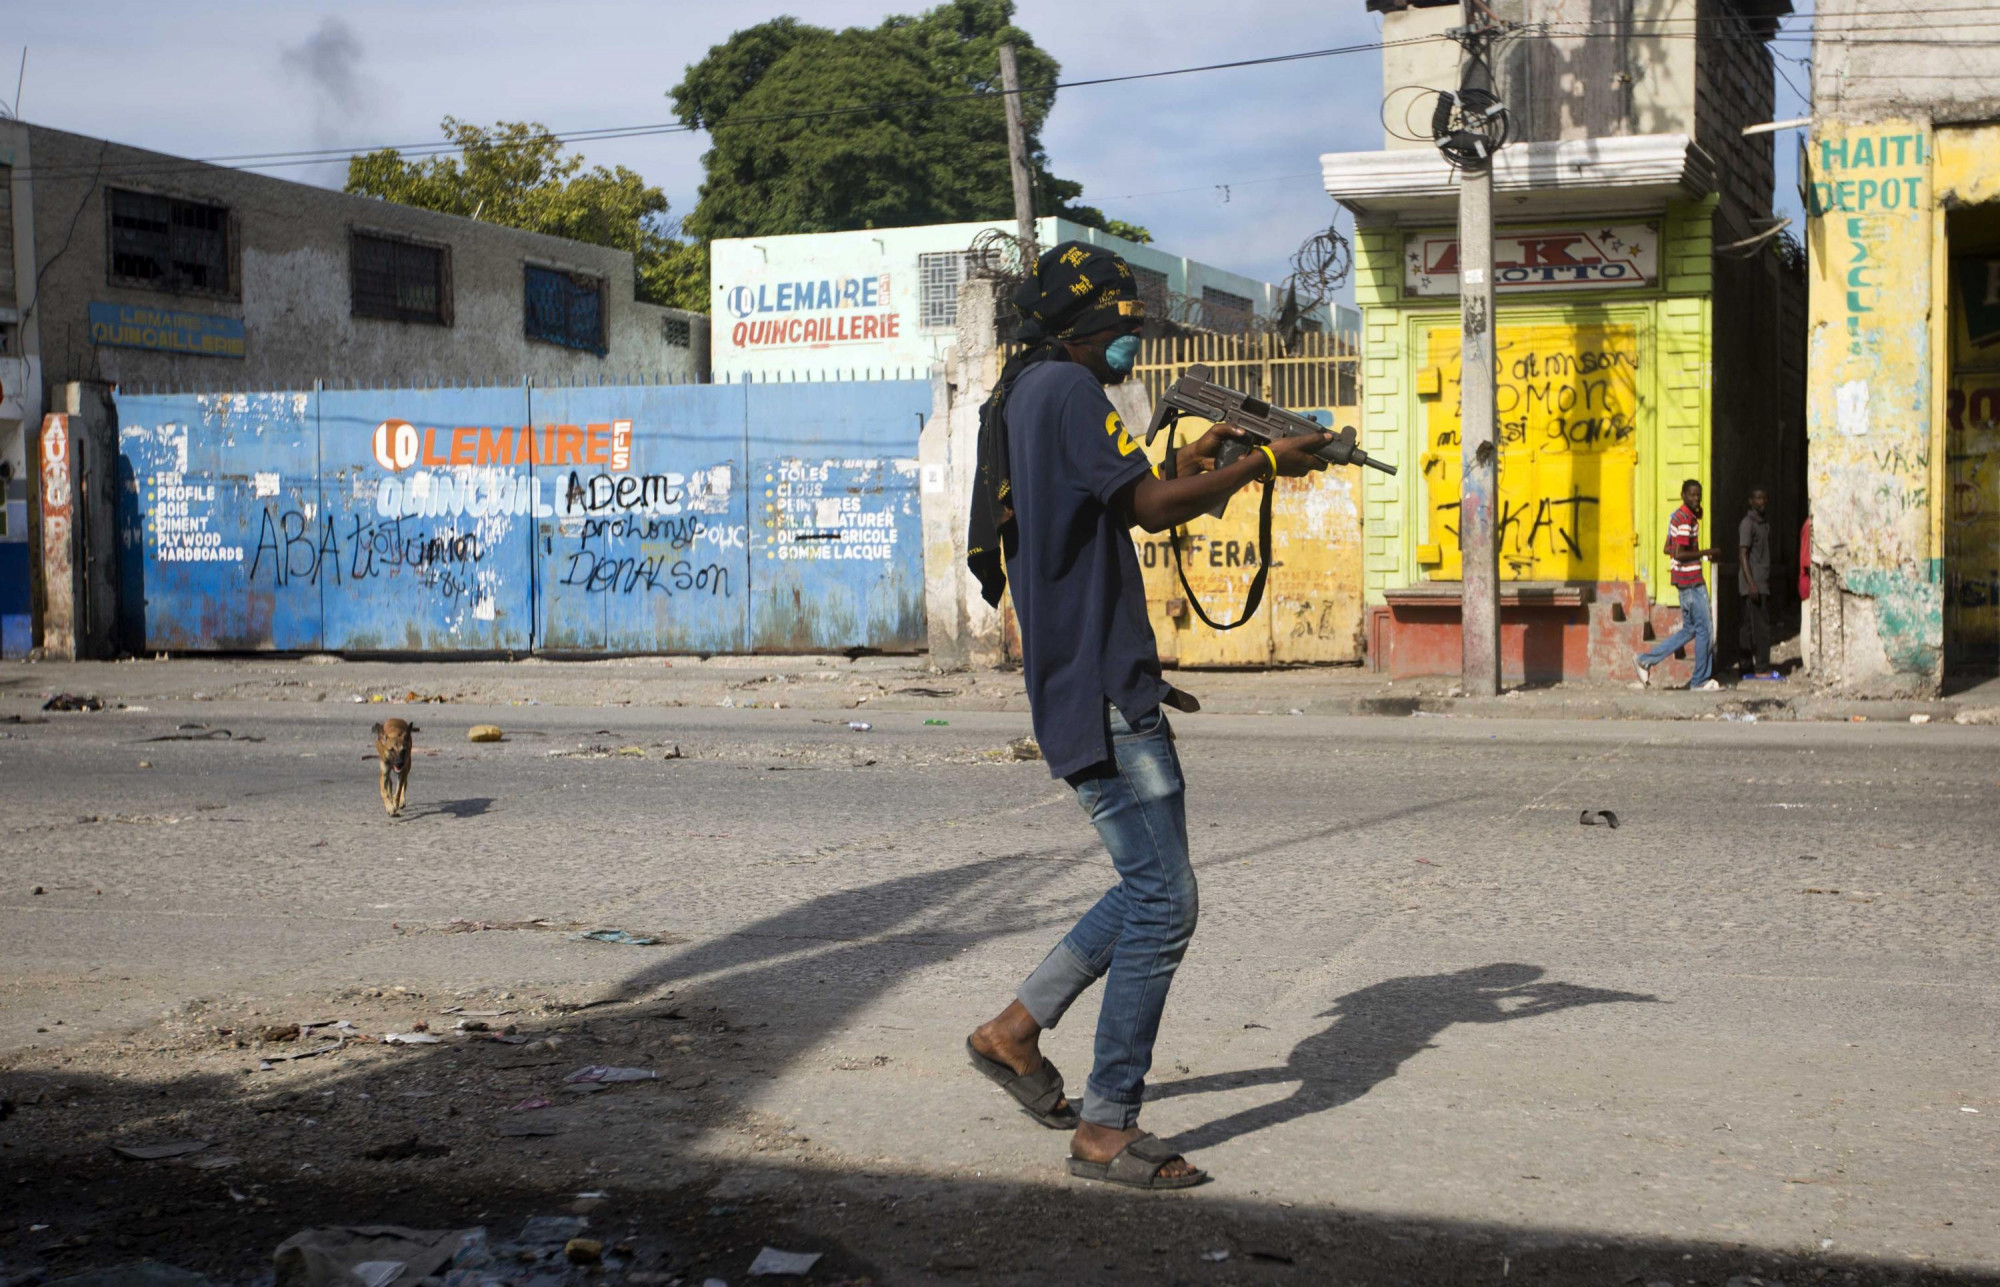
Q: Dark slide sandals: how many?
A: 2